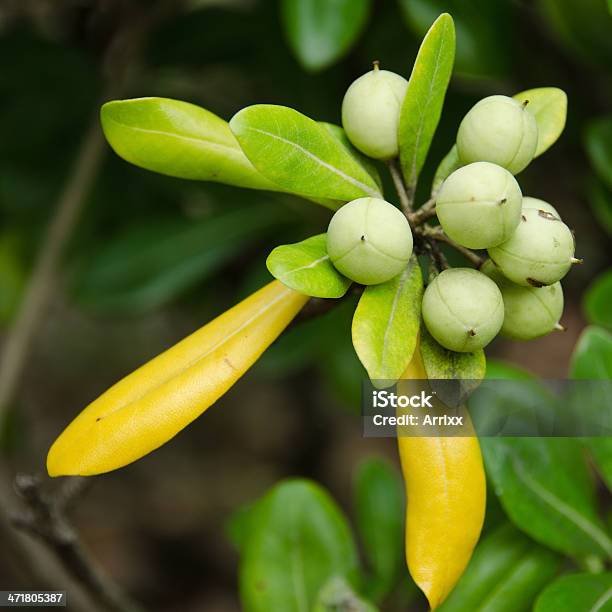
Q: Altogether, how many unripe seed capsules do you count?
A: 8